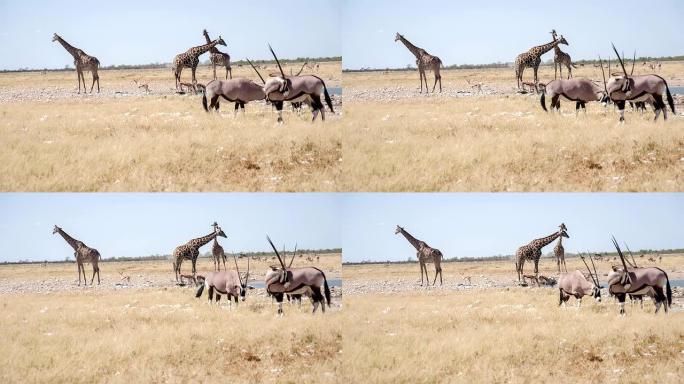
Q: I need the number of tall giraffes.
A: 12